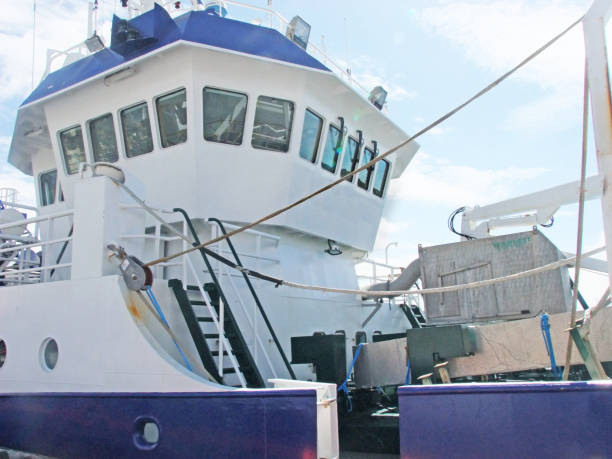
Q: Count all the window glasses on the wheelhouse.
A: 12